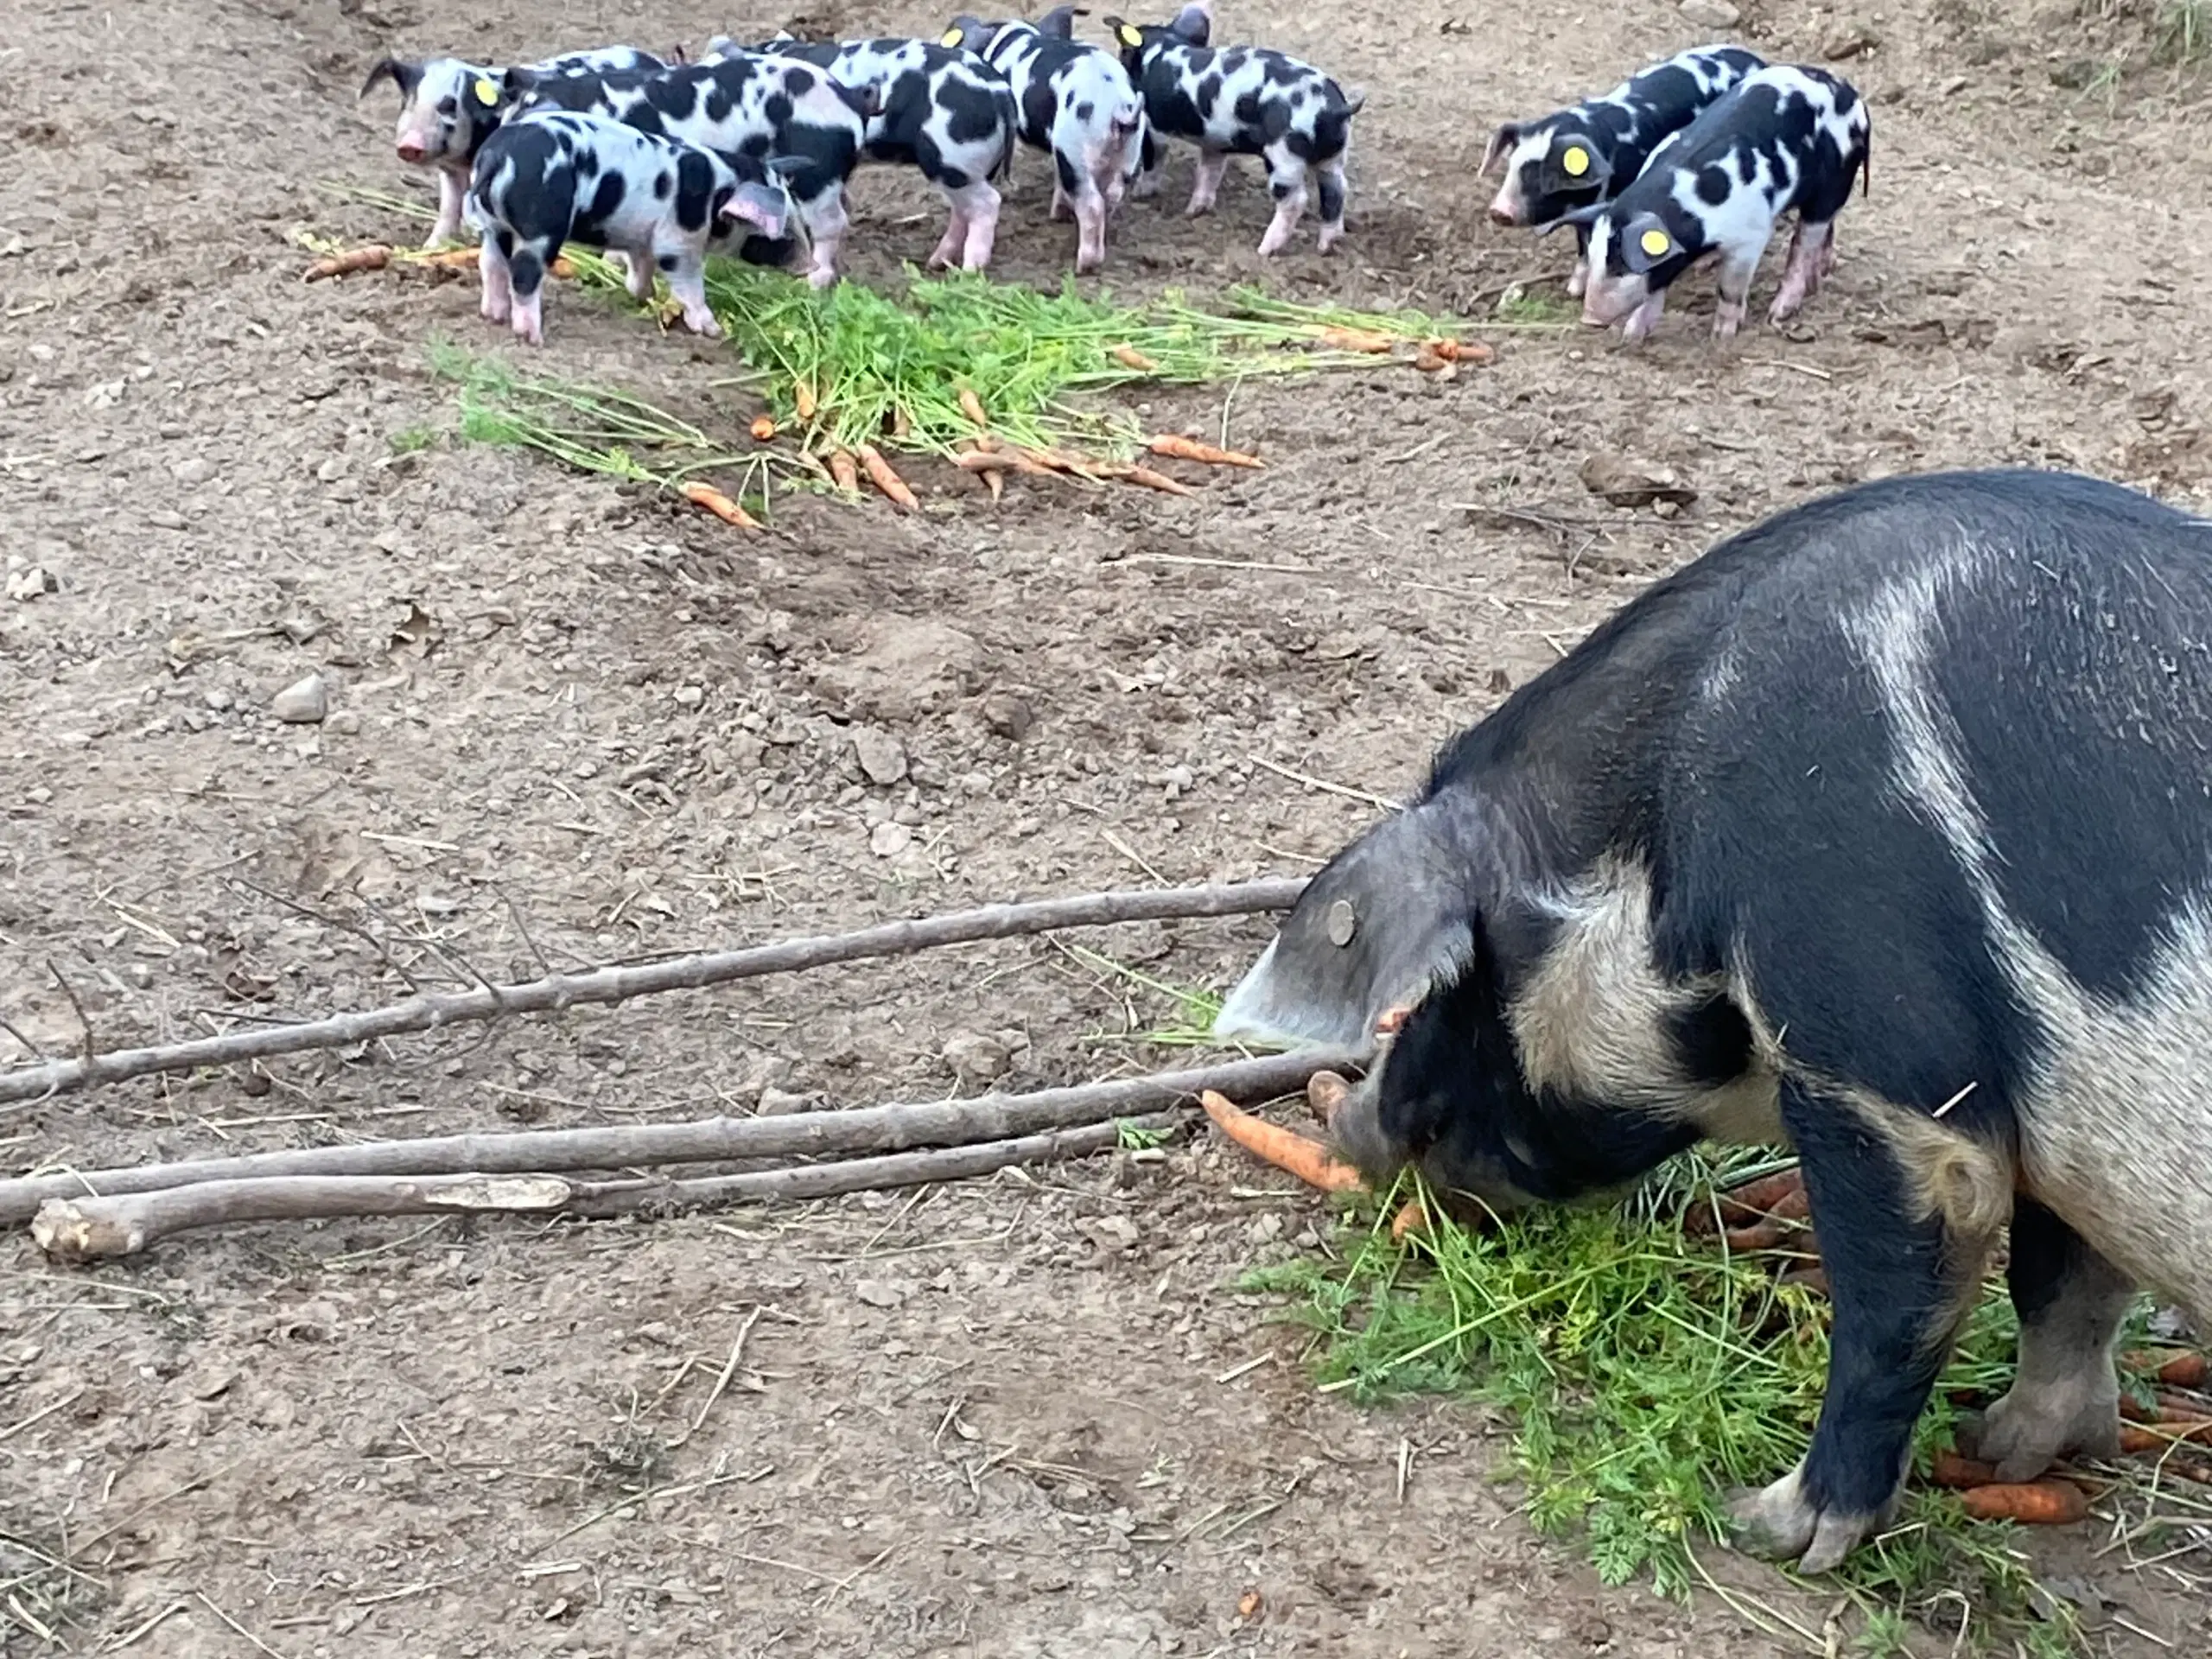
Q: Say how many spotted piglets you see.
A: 8